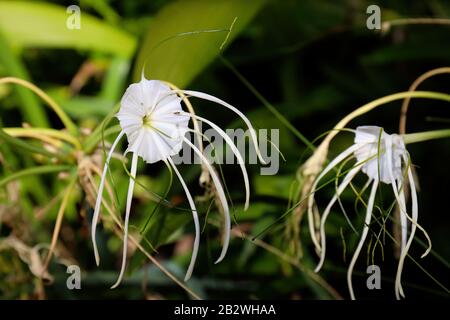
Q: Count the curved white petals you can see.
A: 12